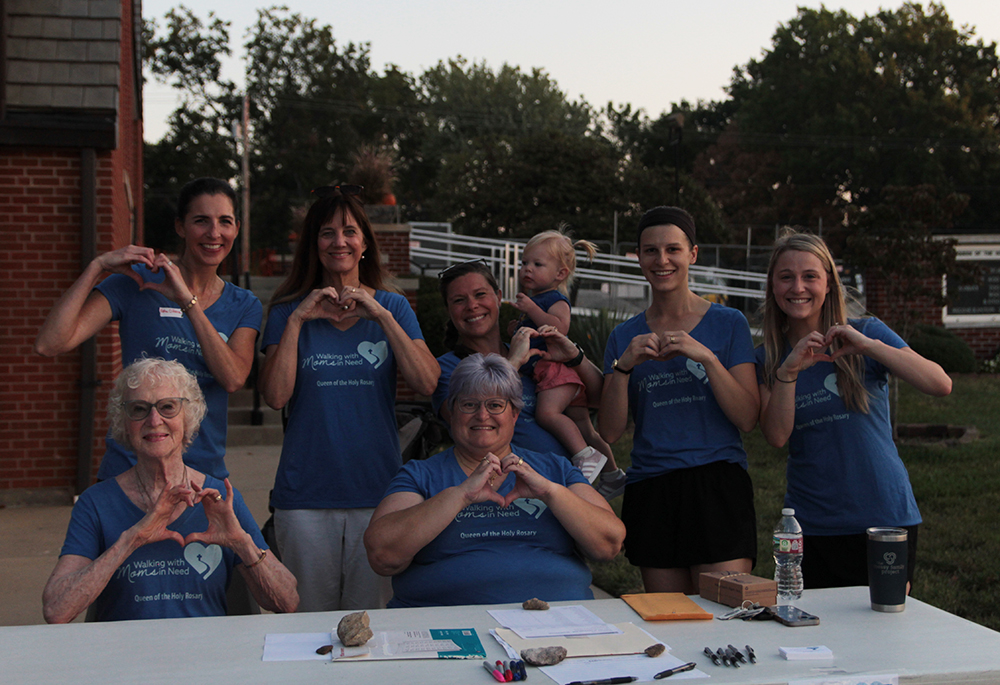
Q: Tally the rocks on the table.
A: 5